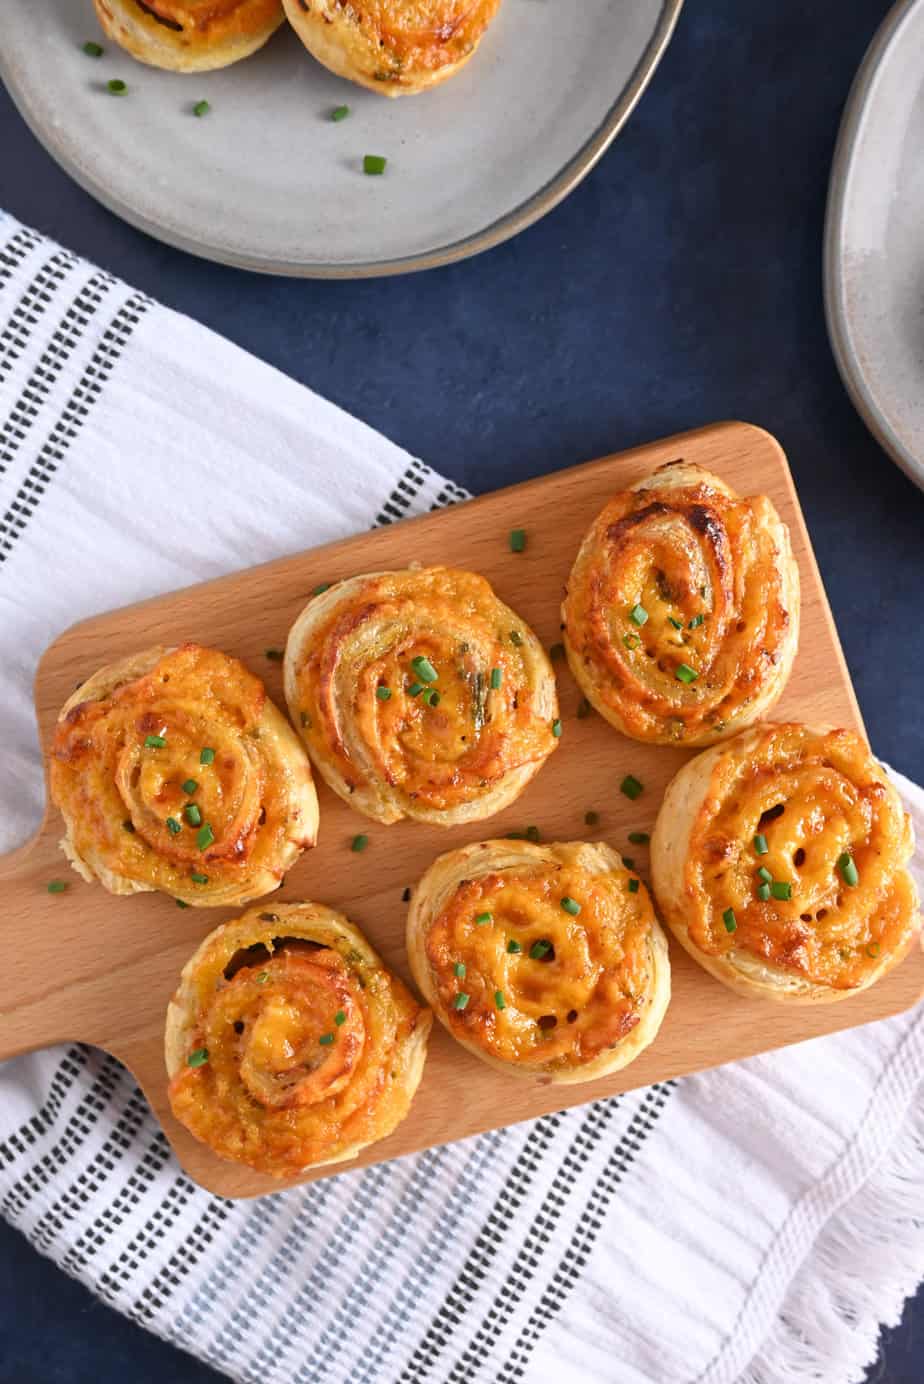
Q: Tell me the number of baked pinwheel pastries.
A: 8